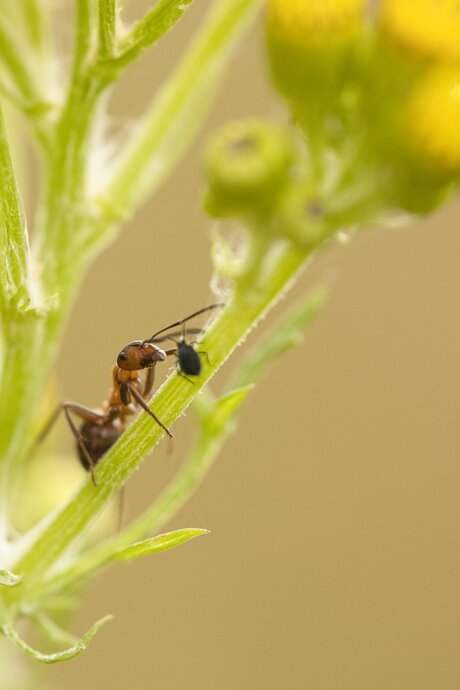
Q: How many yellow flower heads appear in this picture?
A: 3